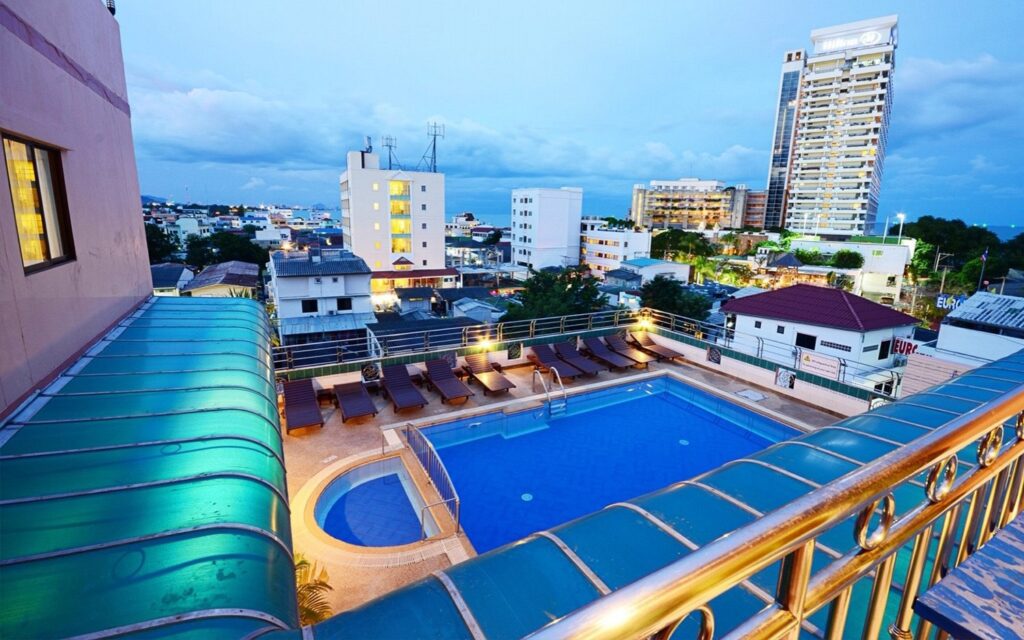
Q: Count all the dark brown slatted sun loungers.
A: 10